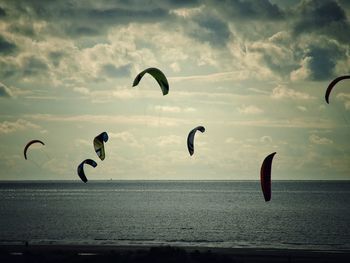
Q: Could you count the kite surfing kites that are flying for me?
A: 7